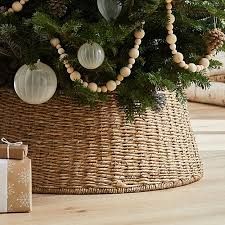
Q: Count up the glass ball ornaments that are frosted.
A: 2